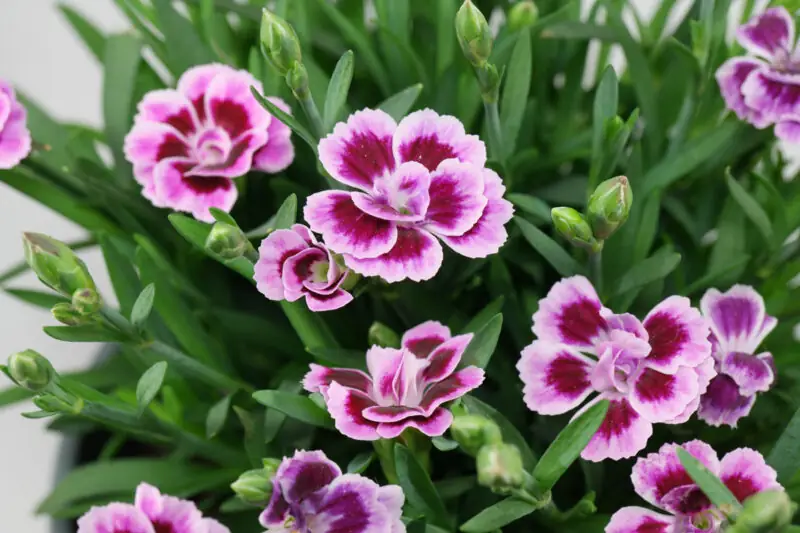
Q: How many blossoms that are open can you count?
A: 11